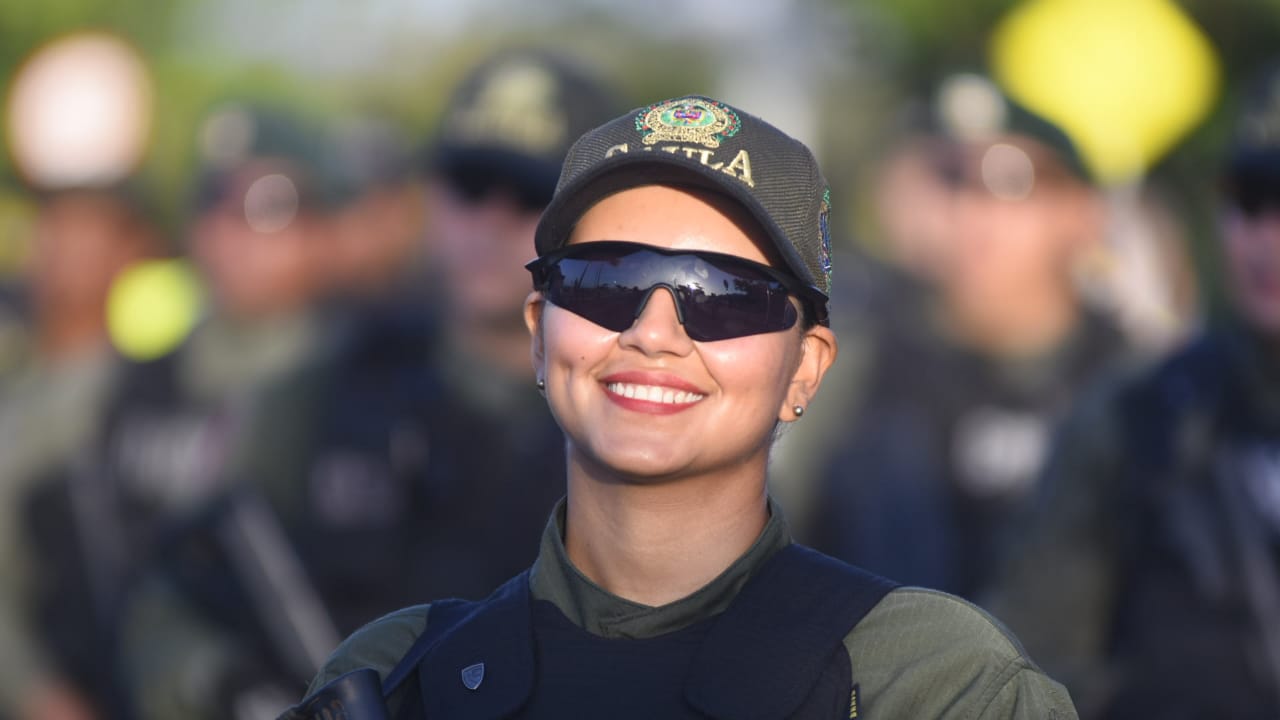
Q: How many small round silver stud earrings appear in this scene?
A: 2